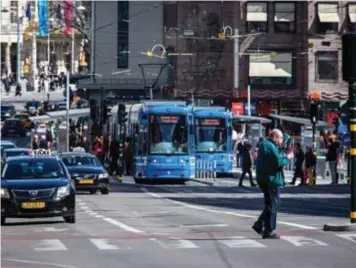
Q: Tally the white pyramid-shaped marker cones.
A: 0